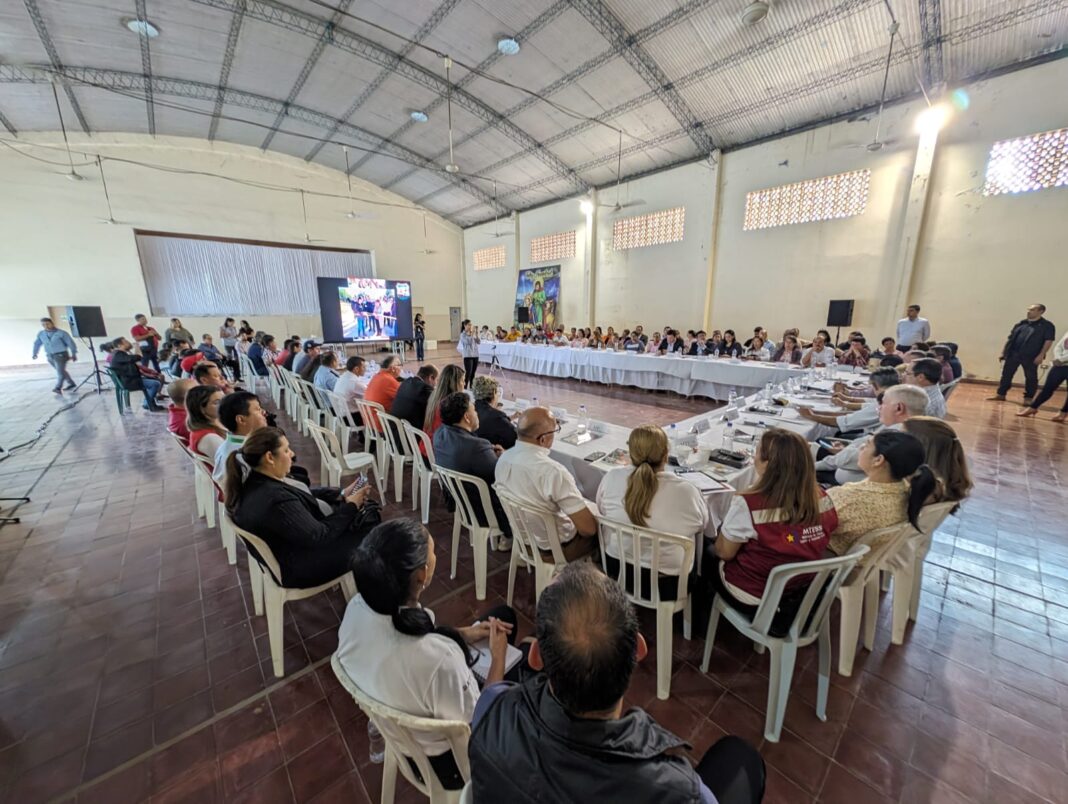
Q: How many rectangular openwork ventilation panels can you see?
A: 5